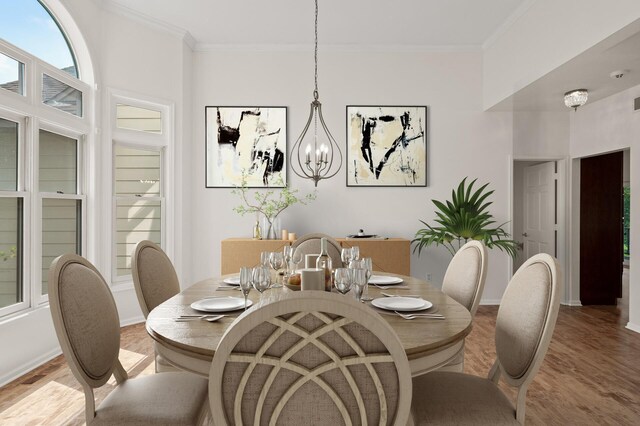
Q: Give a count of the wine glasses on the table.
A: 12